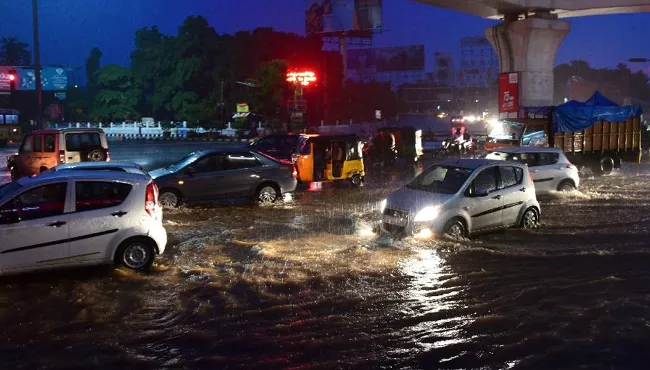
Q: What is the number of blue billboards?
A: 1